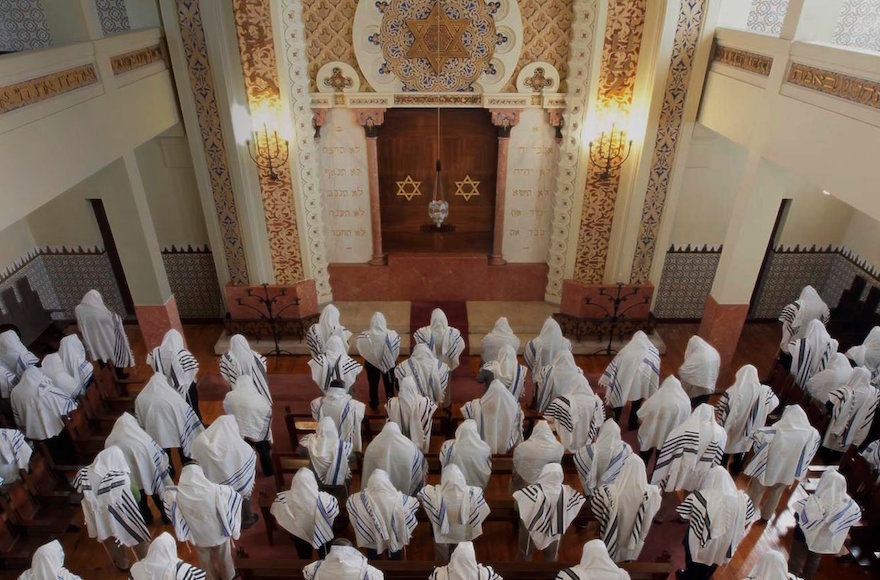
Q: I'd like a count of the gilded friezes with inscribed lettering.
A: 4